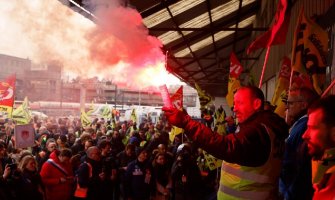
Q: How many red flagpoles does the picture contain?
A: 2